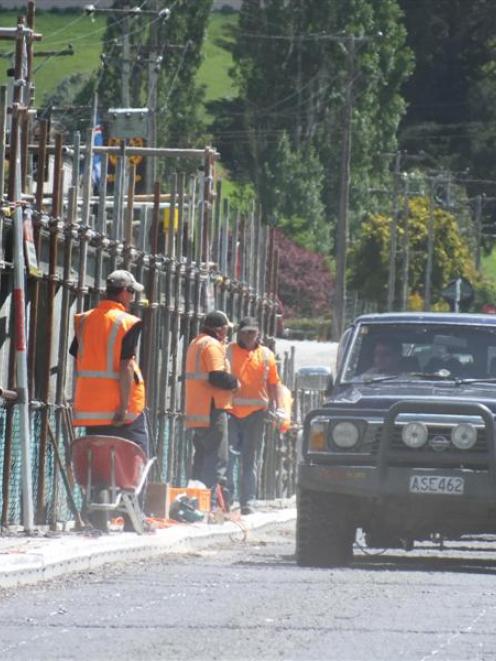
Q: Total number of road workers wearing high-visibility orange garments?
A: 3